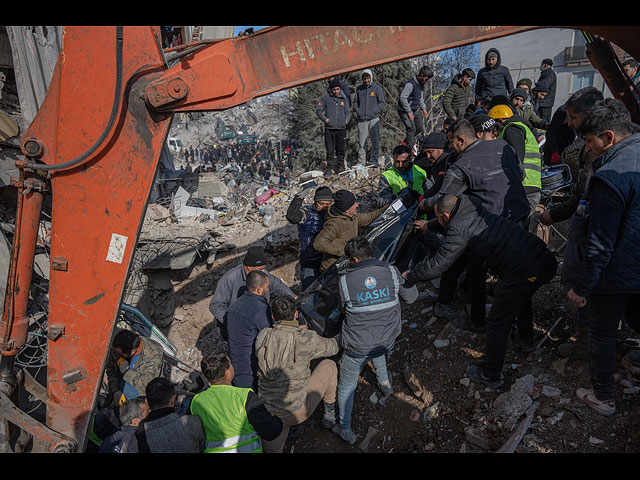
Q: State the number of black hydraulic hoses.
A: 1